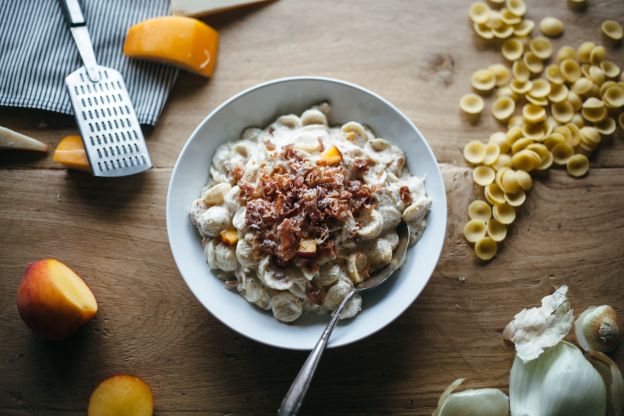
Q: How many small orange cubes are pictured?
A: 3